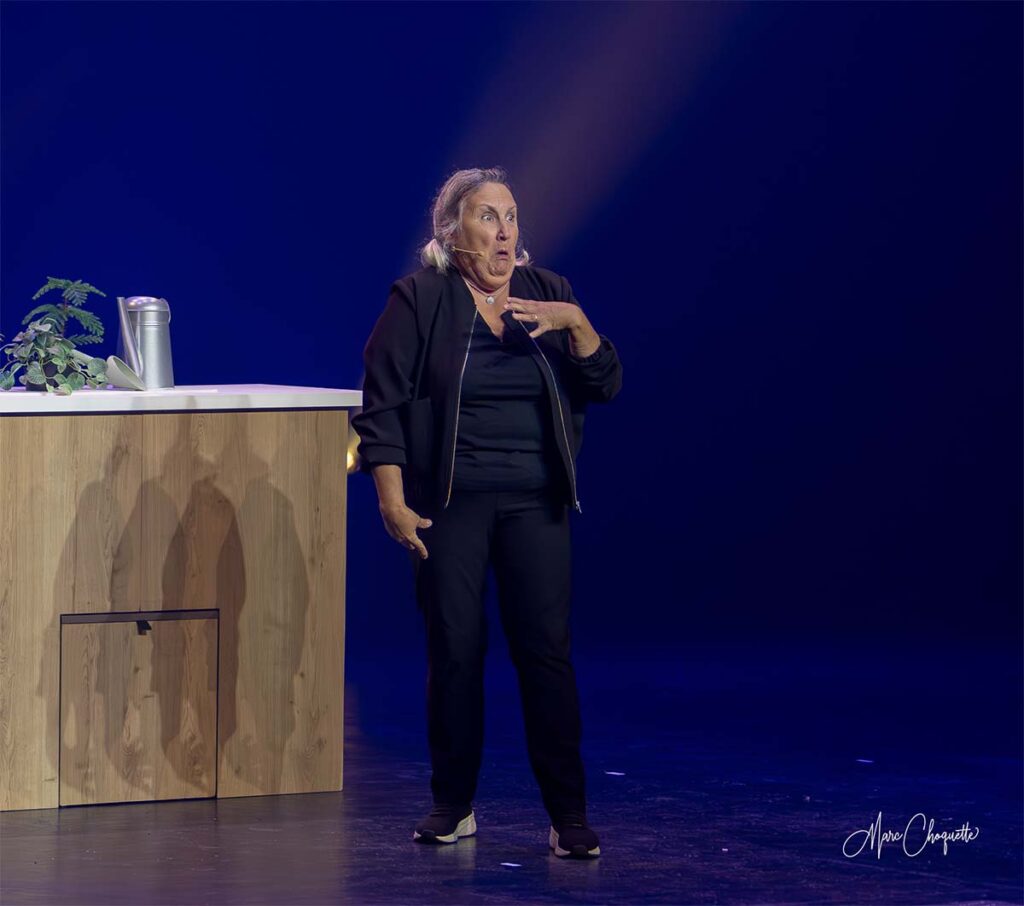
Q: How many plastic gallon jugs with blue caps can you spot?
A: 0